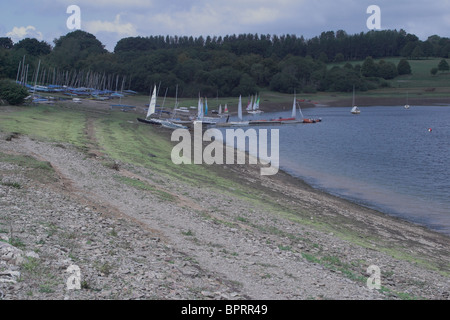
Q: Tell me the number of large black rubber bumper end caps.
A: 0